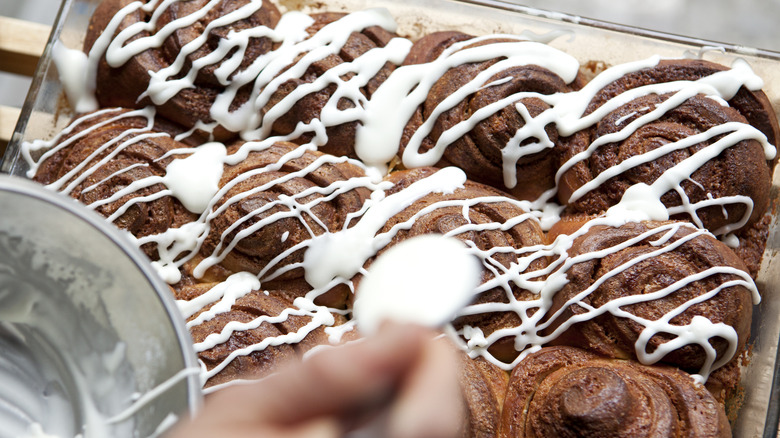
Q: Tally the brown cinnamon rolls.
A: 11